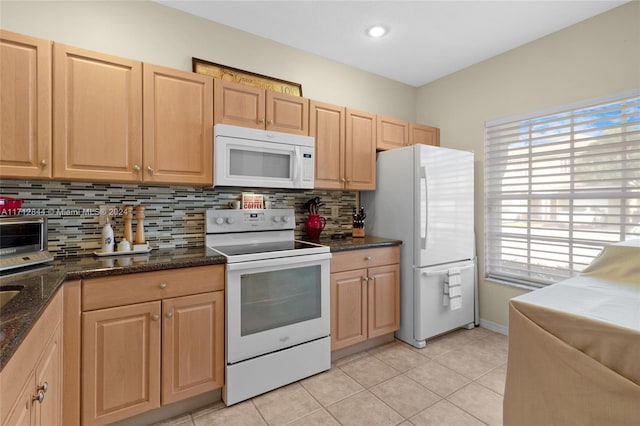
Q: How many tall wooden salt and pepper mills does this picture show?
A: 2